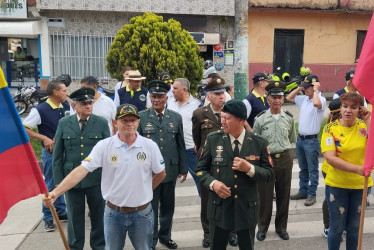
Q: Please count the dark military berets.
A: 1